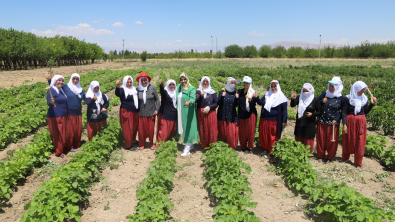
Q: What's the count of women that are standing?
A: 14